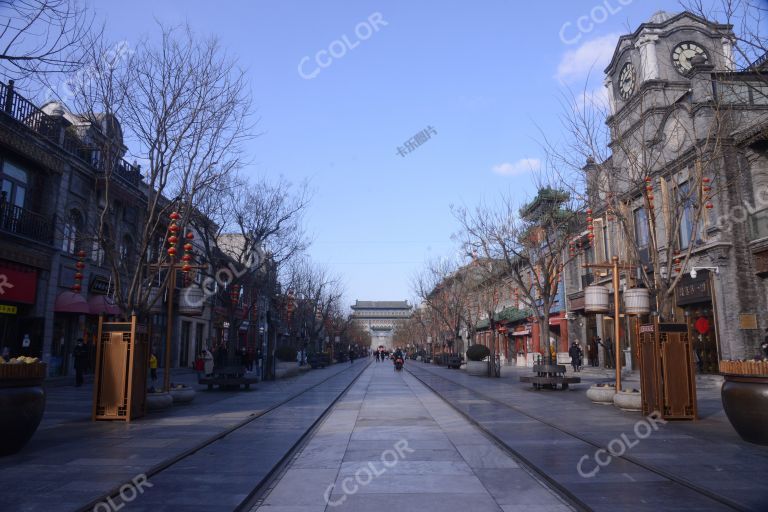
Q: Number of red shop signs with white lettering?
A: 1